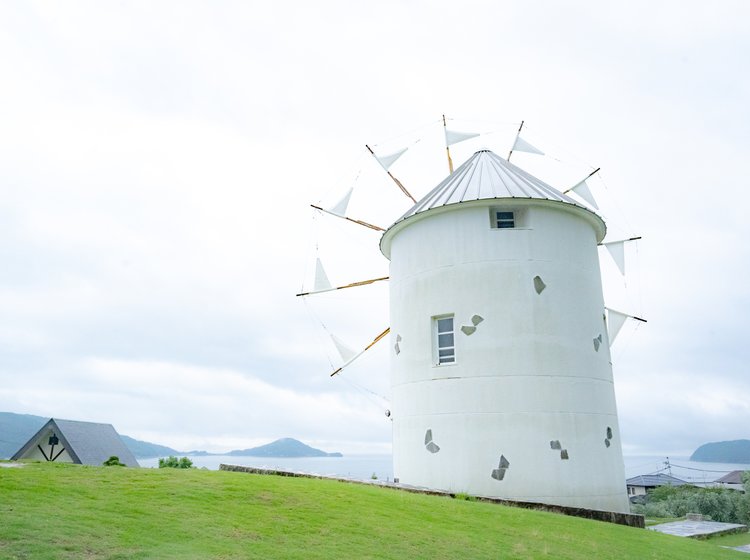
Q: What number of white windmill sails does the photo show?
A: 9